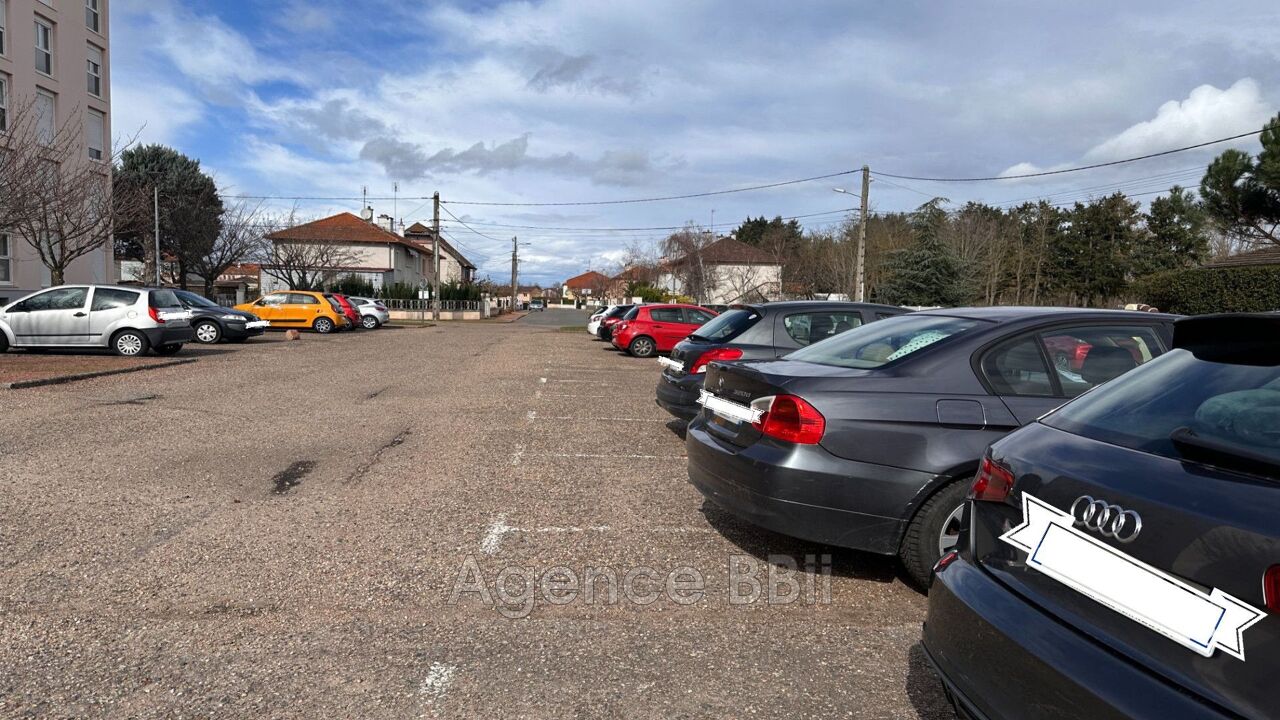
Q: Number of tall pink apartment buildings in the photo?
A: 1